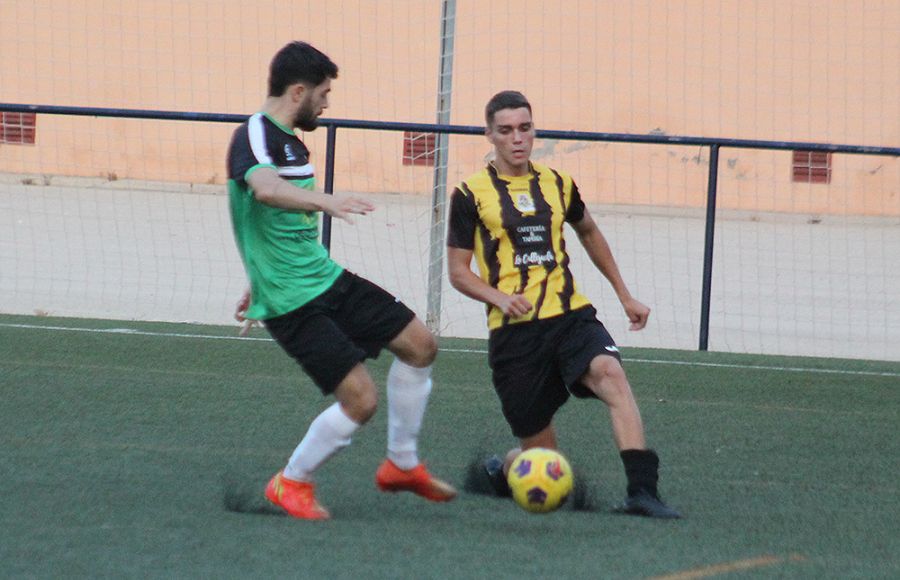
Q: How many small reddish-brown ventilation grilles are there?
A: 3